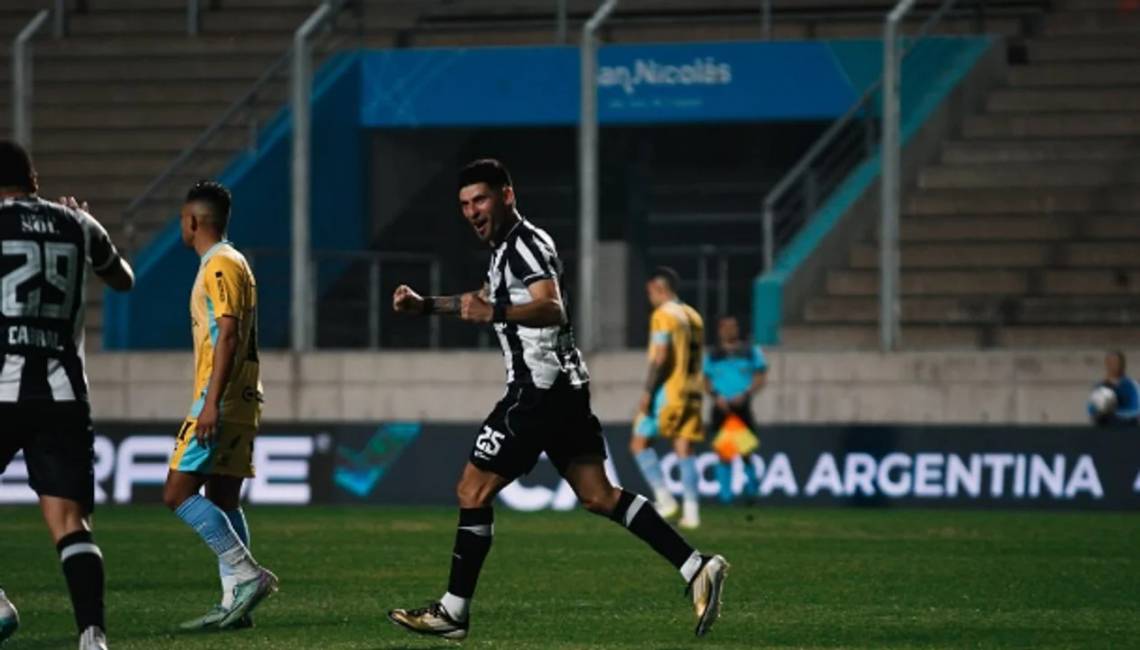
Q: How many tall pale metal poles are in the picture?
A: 4